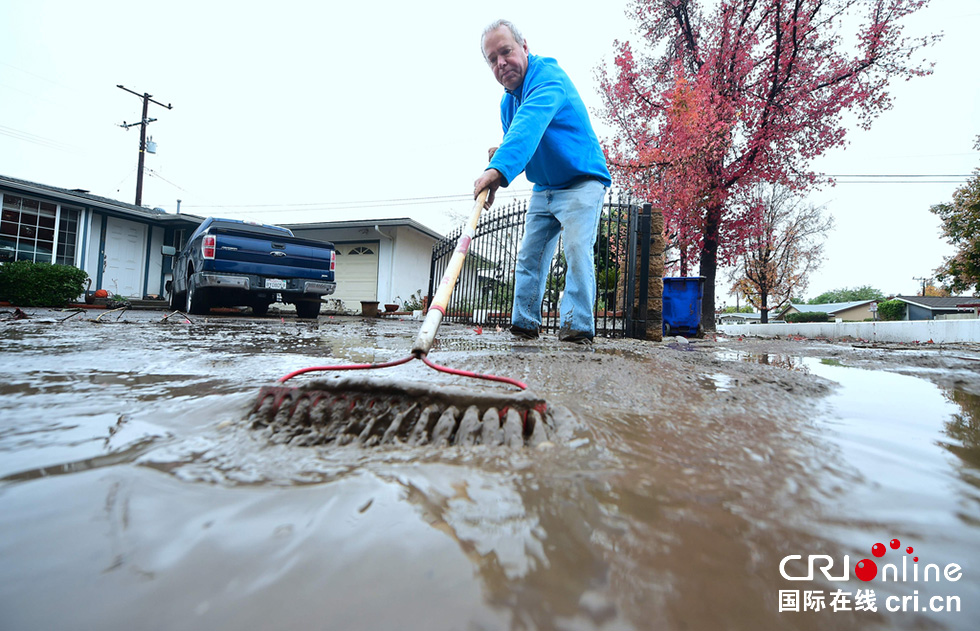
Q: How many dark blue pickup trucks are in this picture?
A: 1